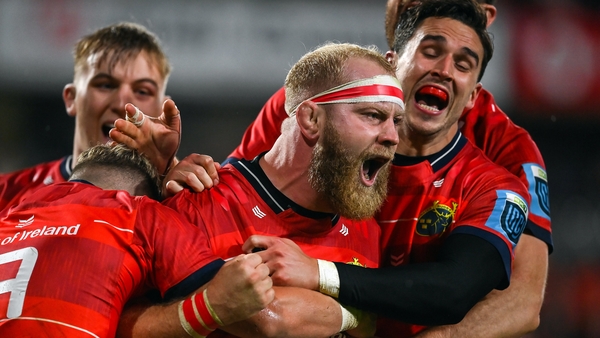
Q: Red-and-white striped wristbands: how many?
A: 1